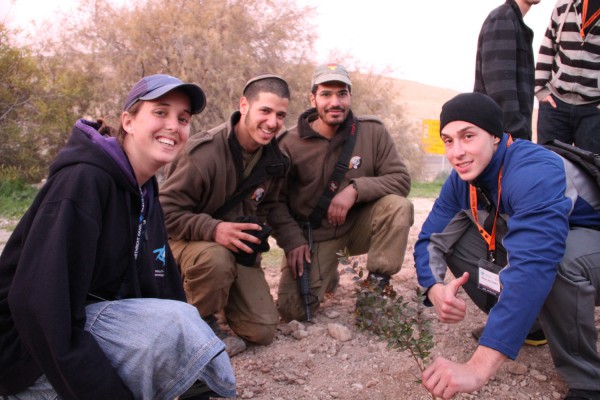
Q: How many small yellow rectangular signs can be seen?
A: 1